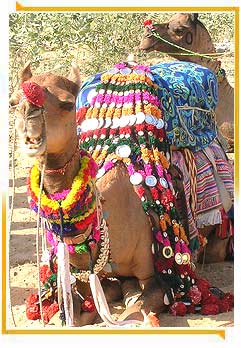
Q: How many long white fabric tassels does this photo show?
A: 2